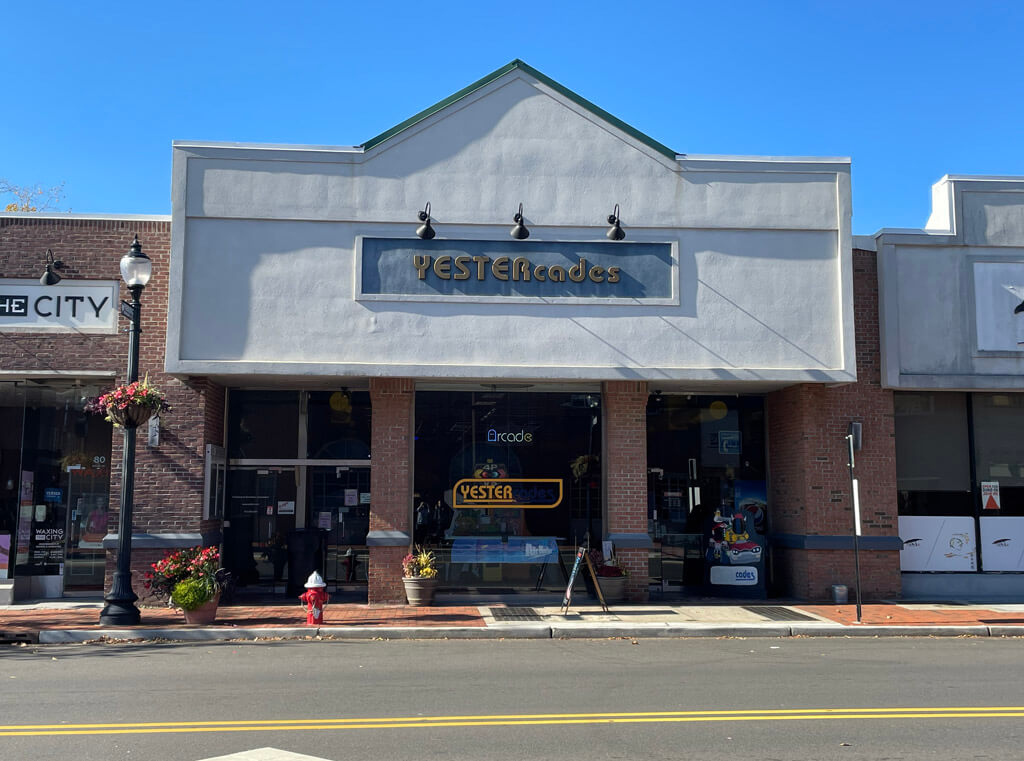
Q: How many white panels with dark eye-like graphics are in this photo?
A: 2